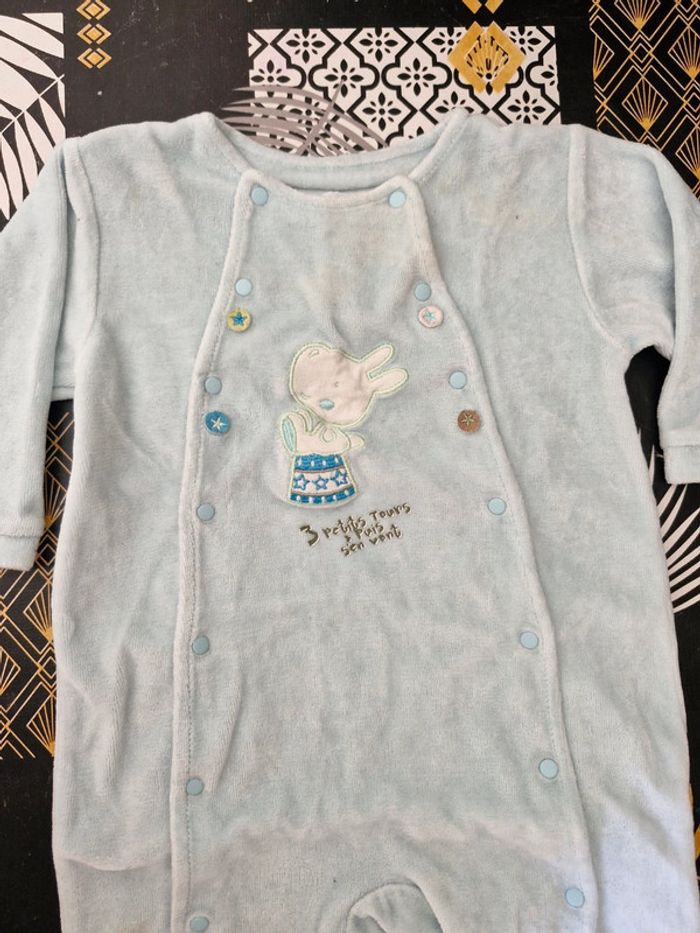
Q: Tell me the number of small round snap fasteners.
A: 14